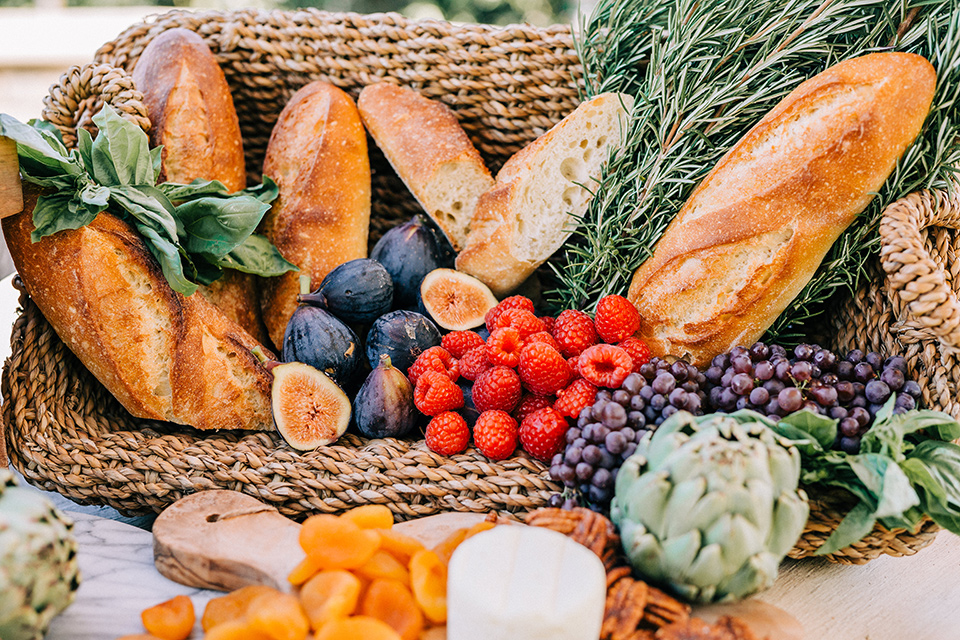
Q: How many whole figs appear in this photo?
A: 5